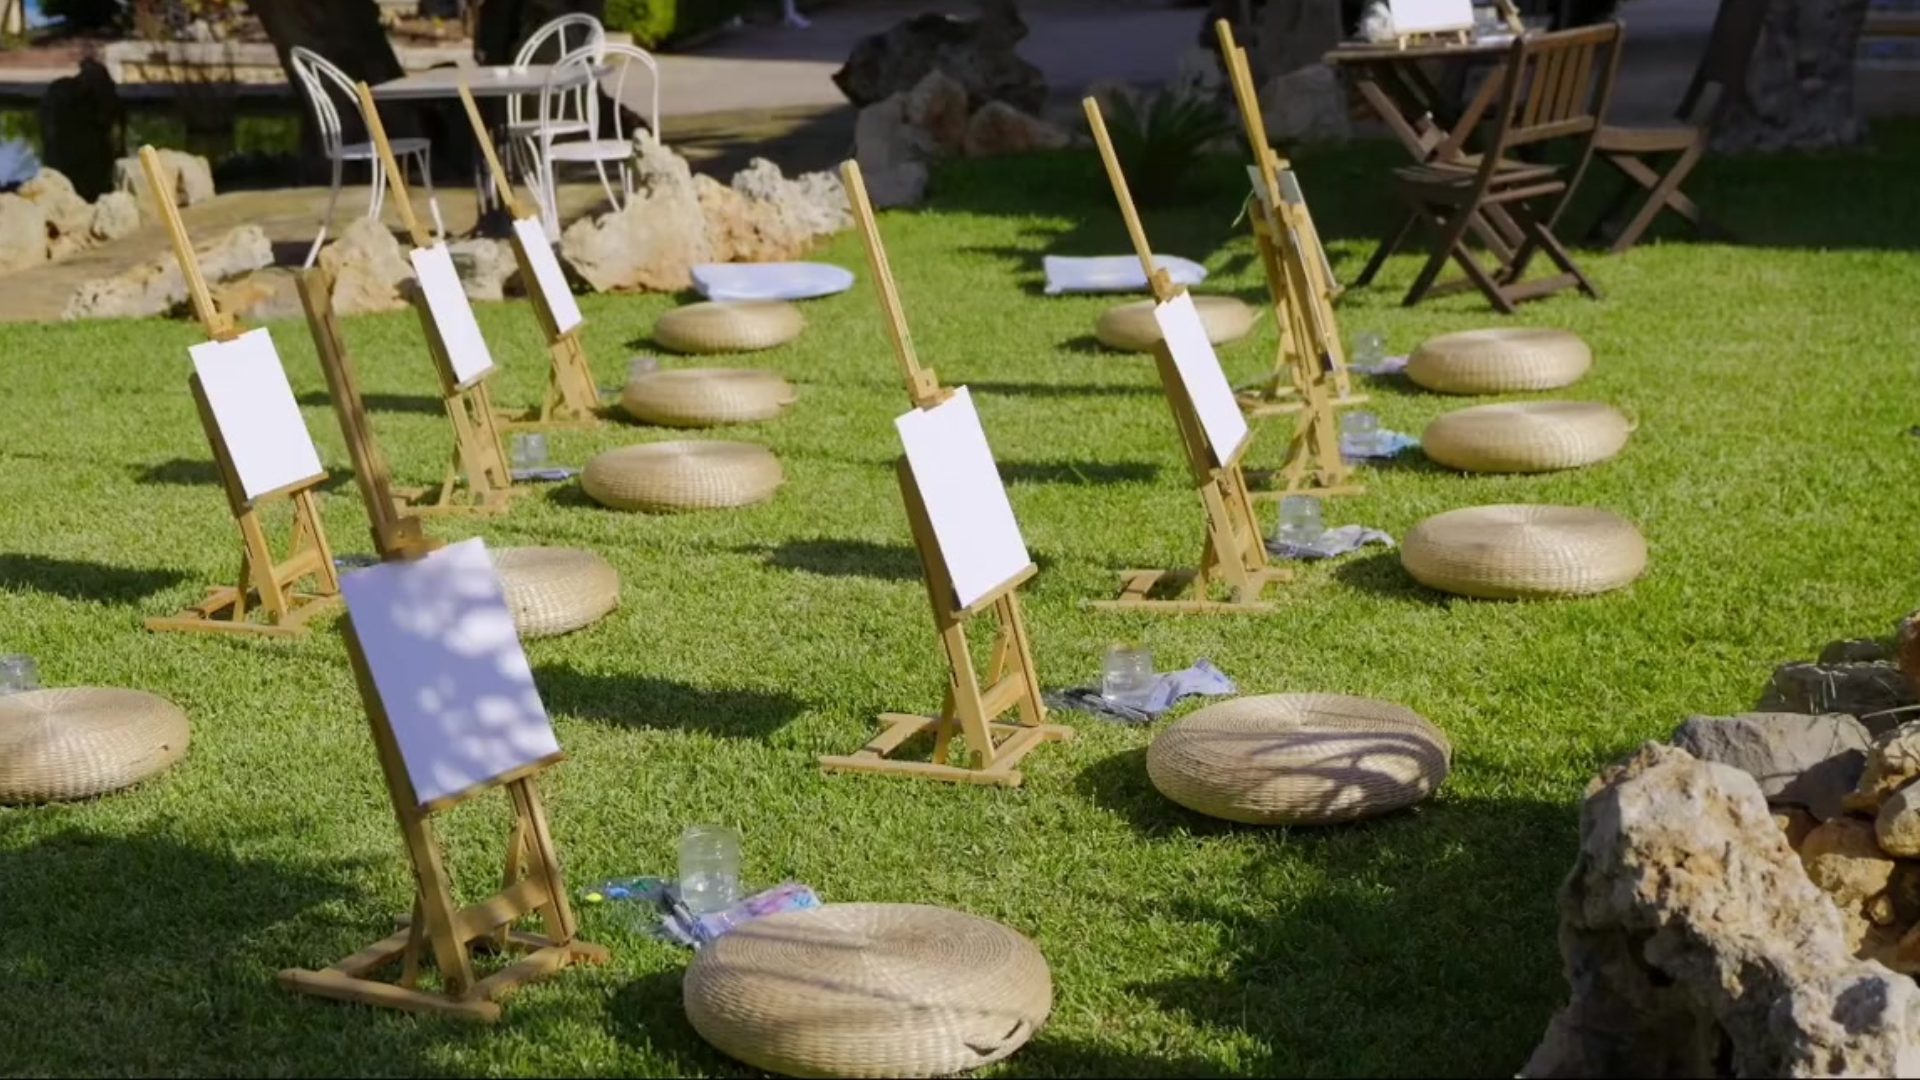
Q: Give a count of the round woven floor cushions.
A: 11